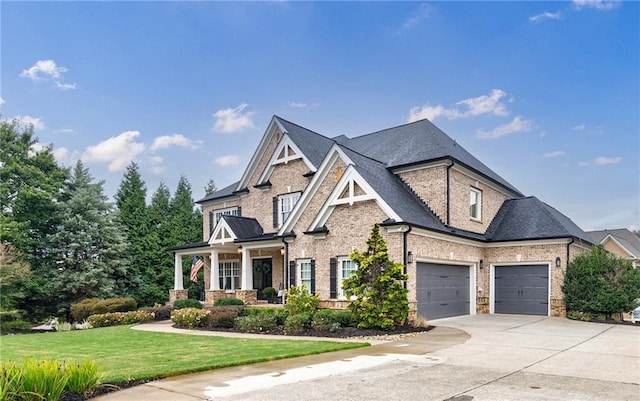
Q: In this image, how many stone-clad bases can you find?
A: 3